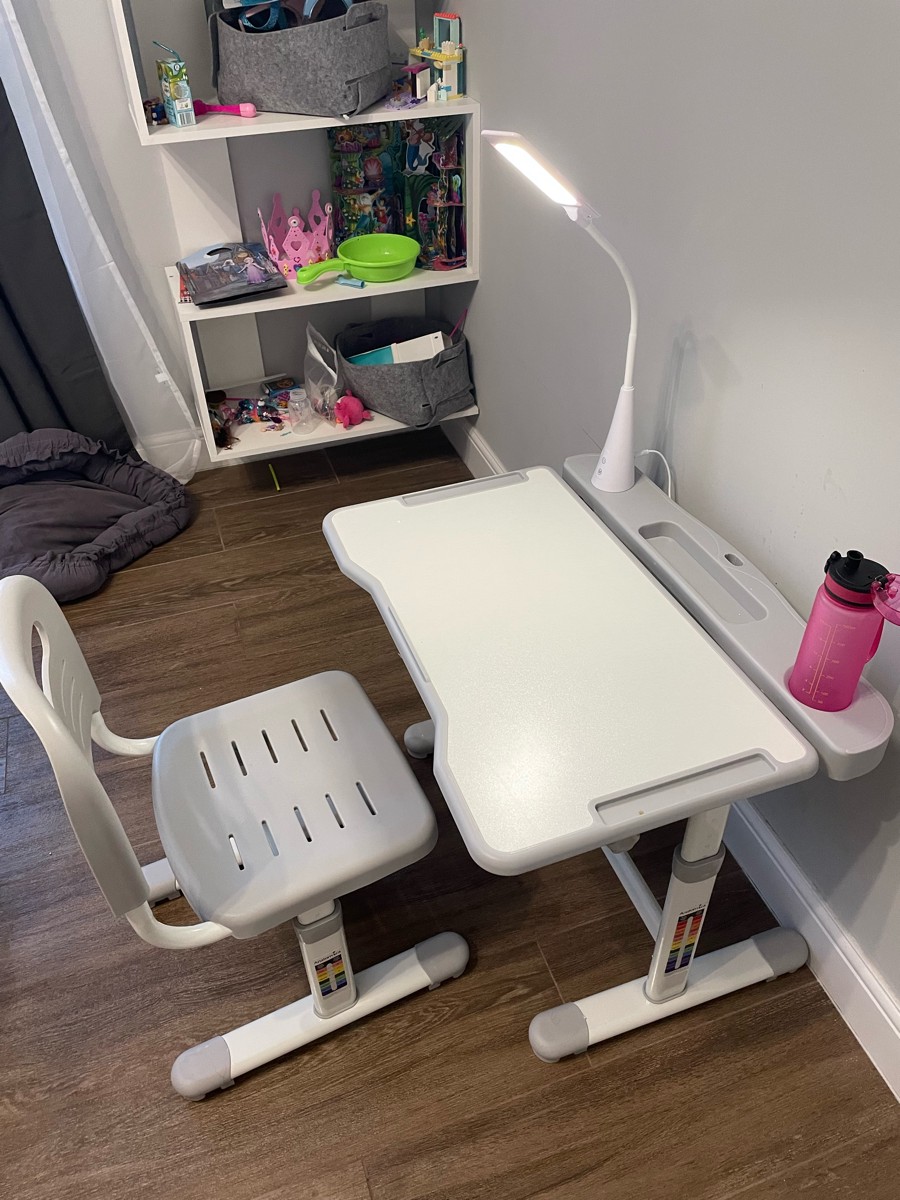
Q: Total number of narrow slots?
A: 10